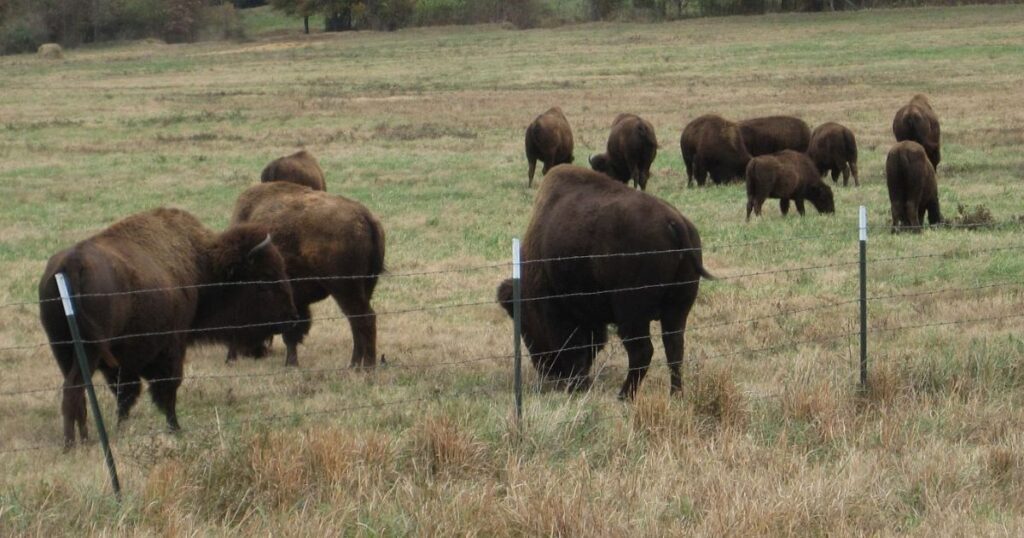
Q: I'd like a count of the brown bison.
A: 12